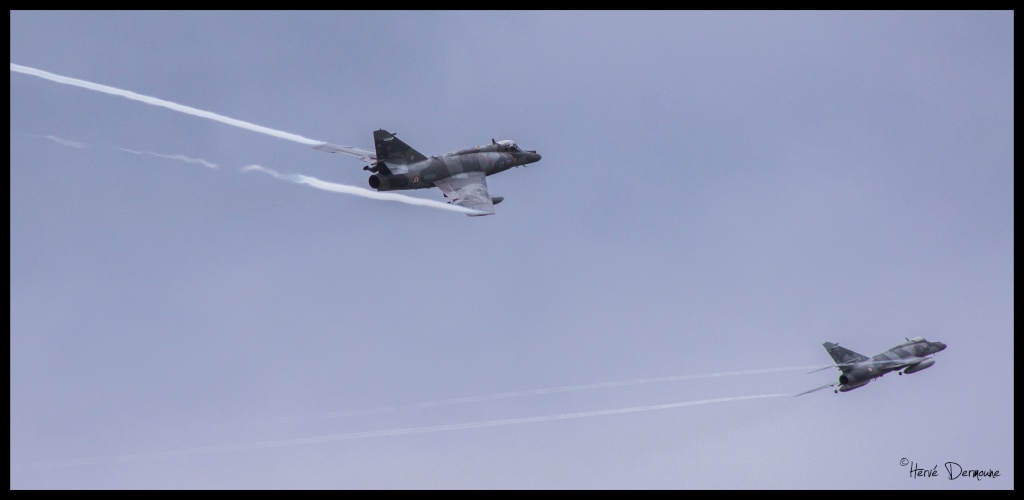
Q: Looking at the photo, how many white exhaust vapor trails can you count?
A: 4